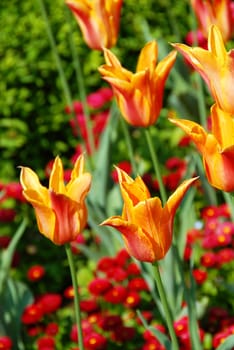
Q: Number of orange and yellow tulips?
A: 7